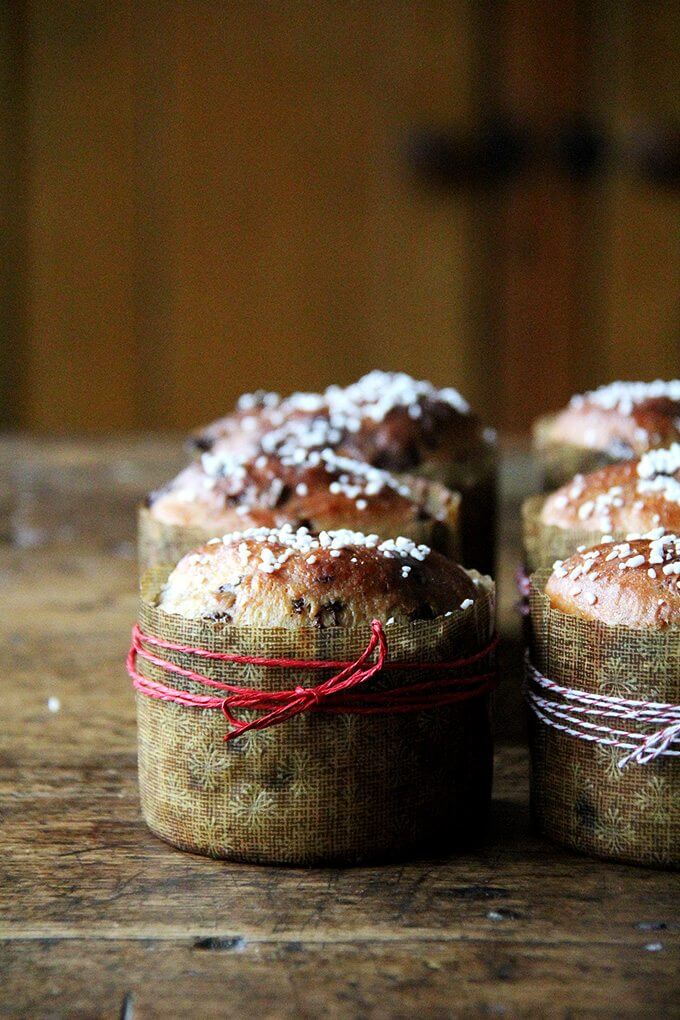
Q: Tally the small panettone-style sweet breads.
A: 6